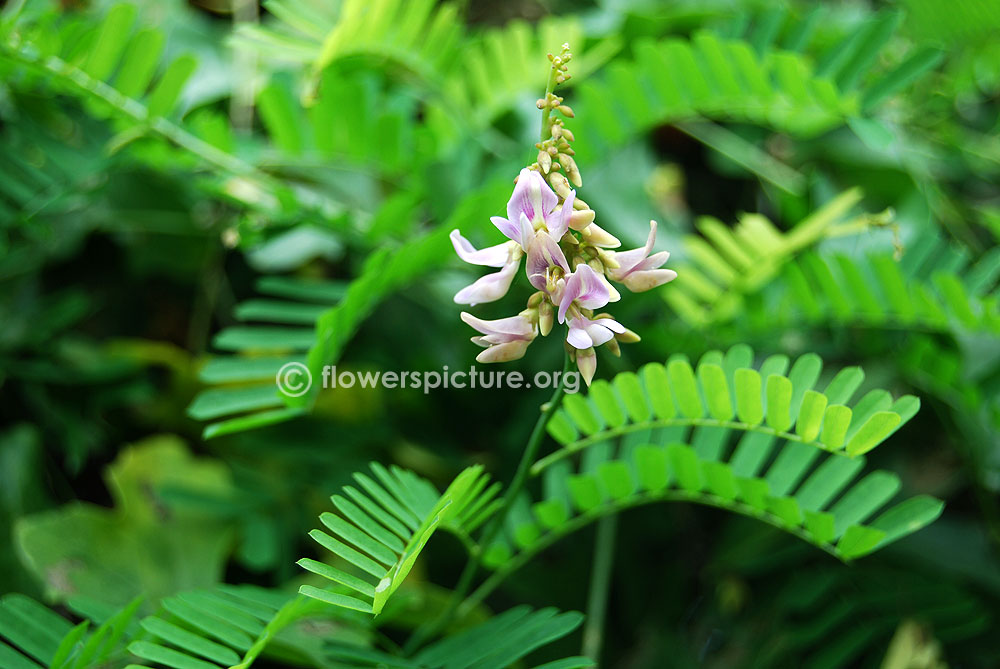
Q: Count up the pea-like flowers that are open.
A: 6